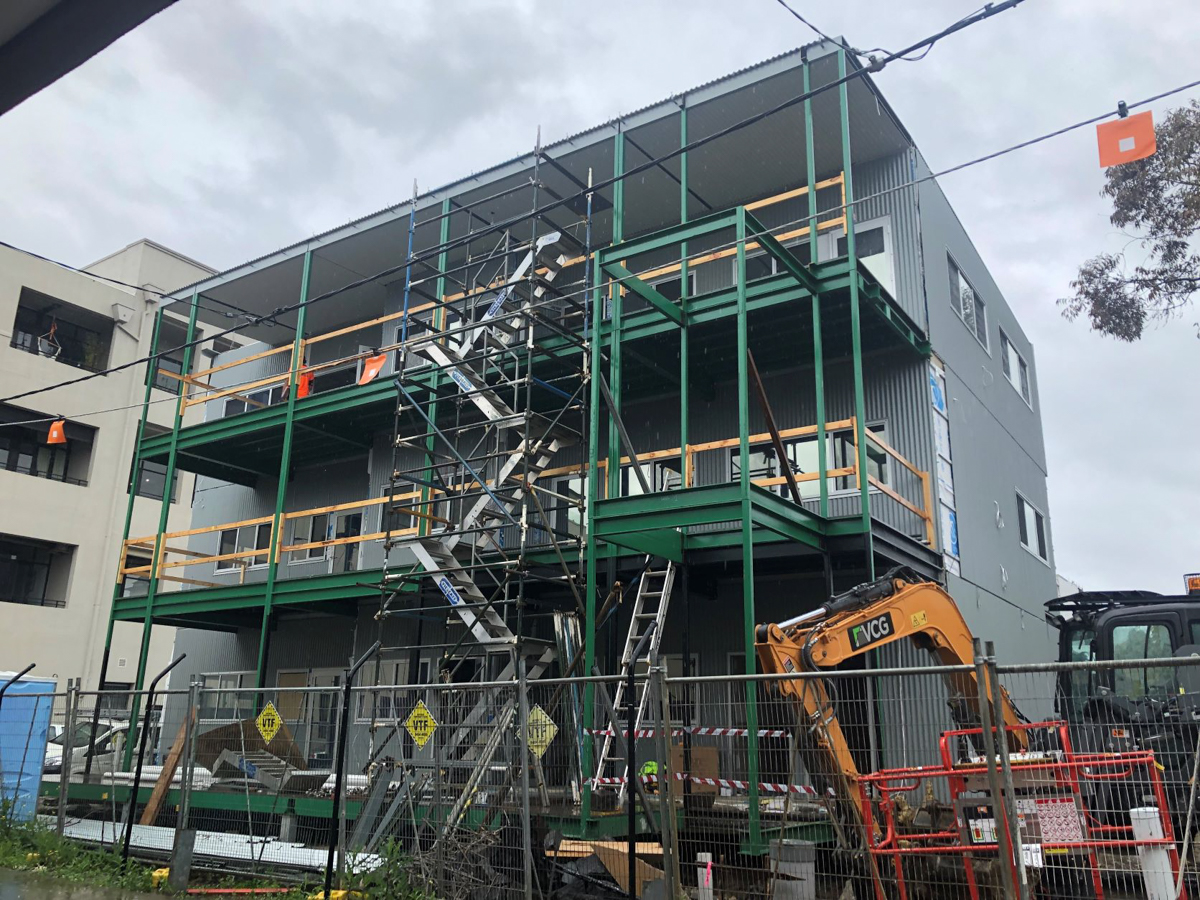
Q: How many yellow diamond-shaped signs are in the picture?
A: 3